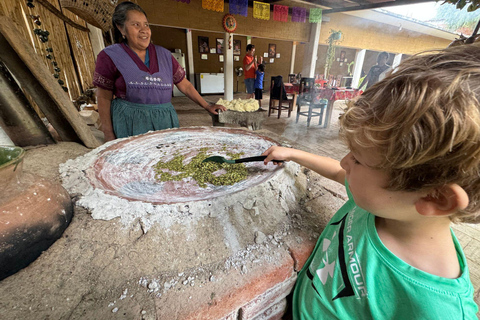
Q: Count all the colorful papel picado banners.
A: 7